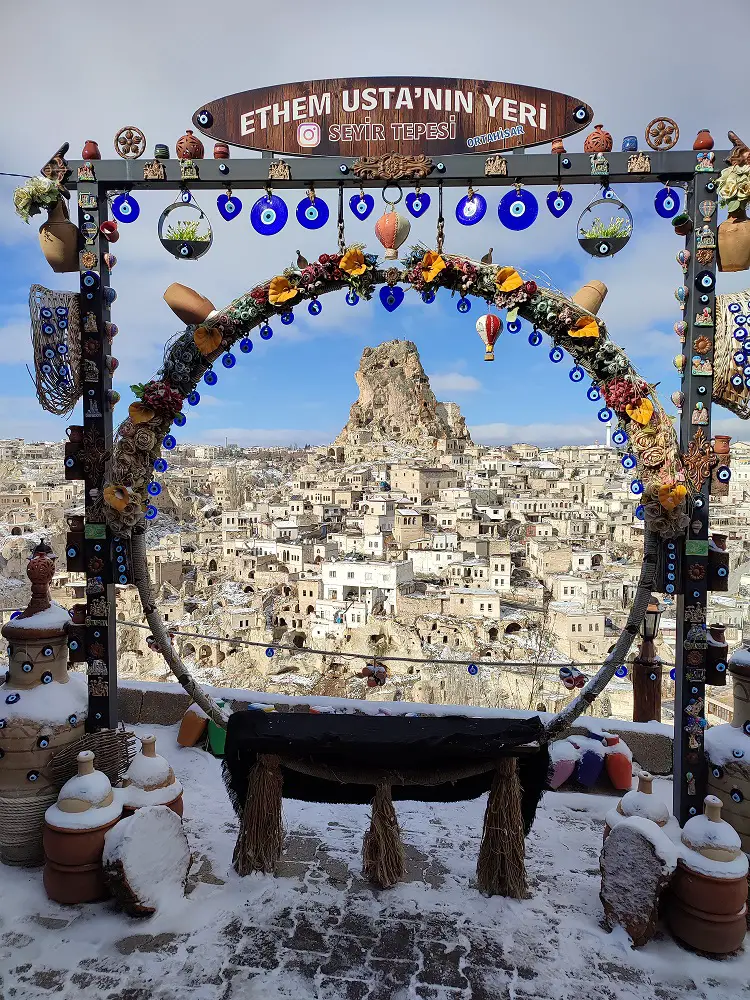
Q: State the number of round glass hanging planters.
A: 2